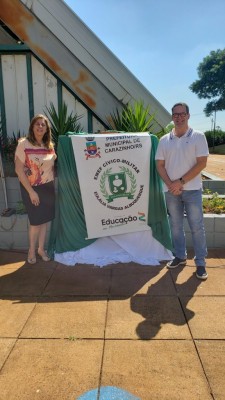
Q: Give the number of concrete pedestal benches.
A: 0